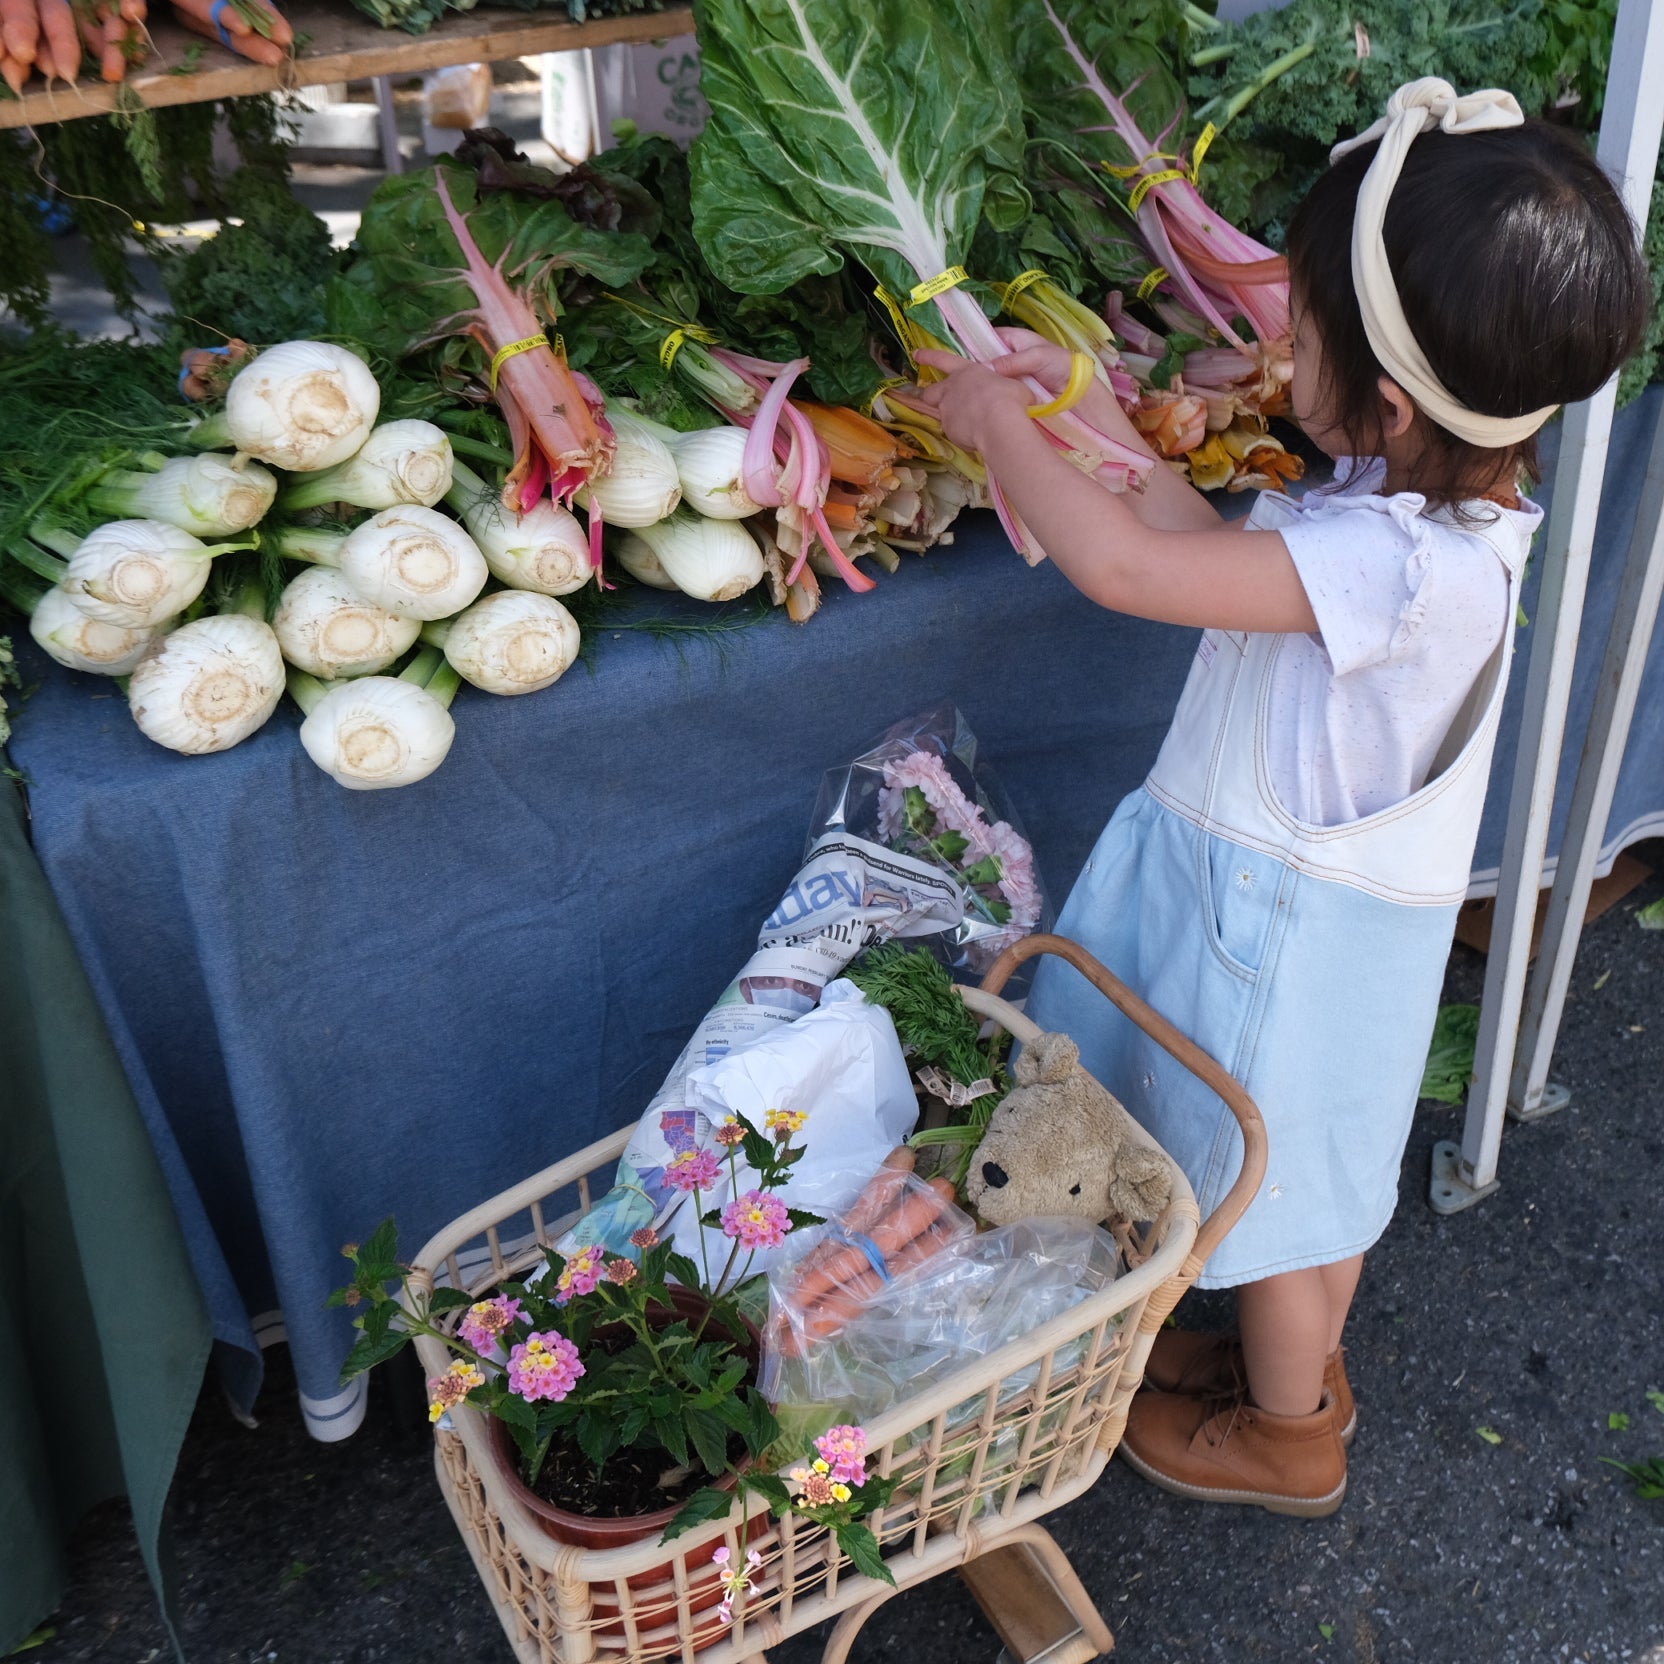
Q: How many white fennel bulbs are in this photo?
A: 15